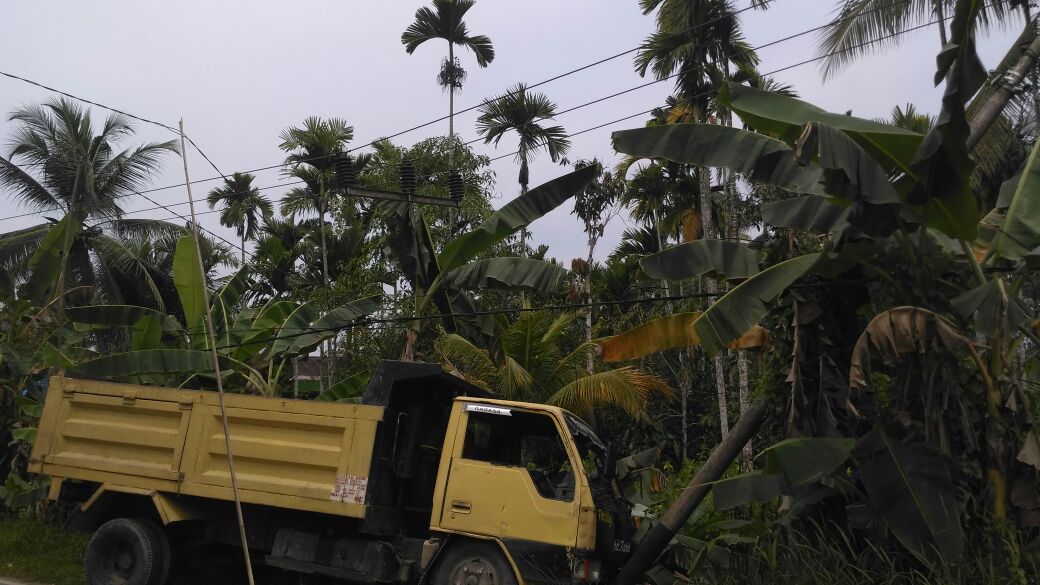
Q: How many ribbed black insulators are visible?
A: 3